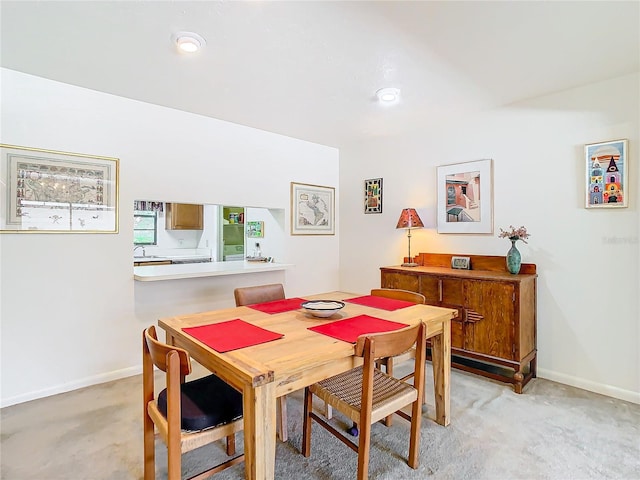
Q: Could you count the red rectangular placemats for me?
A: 4